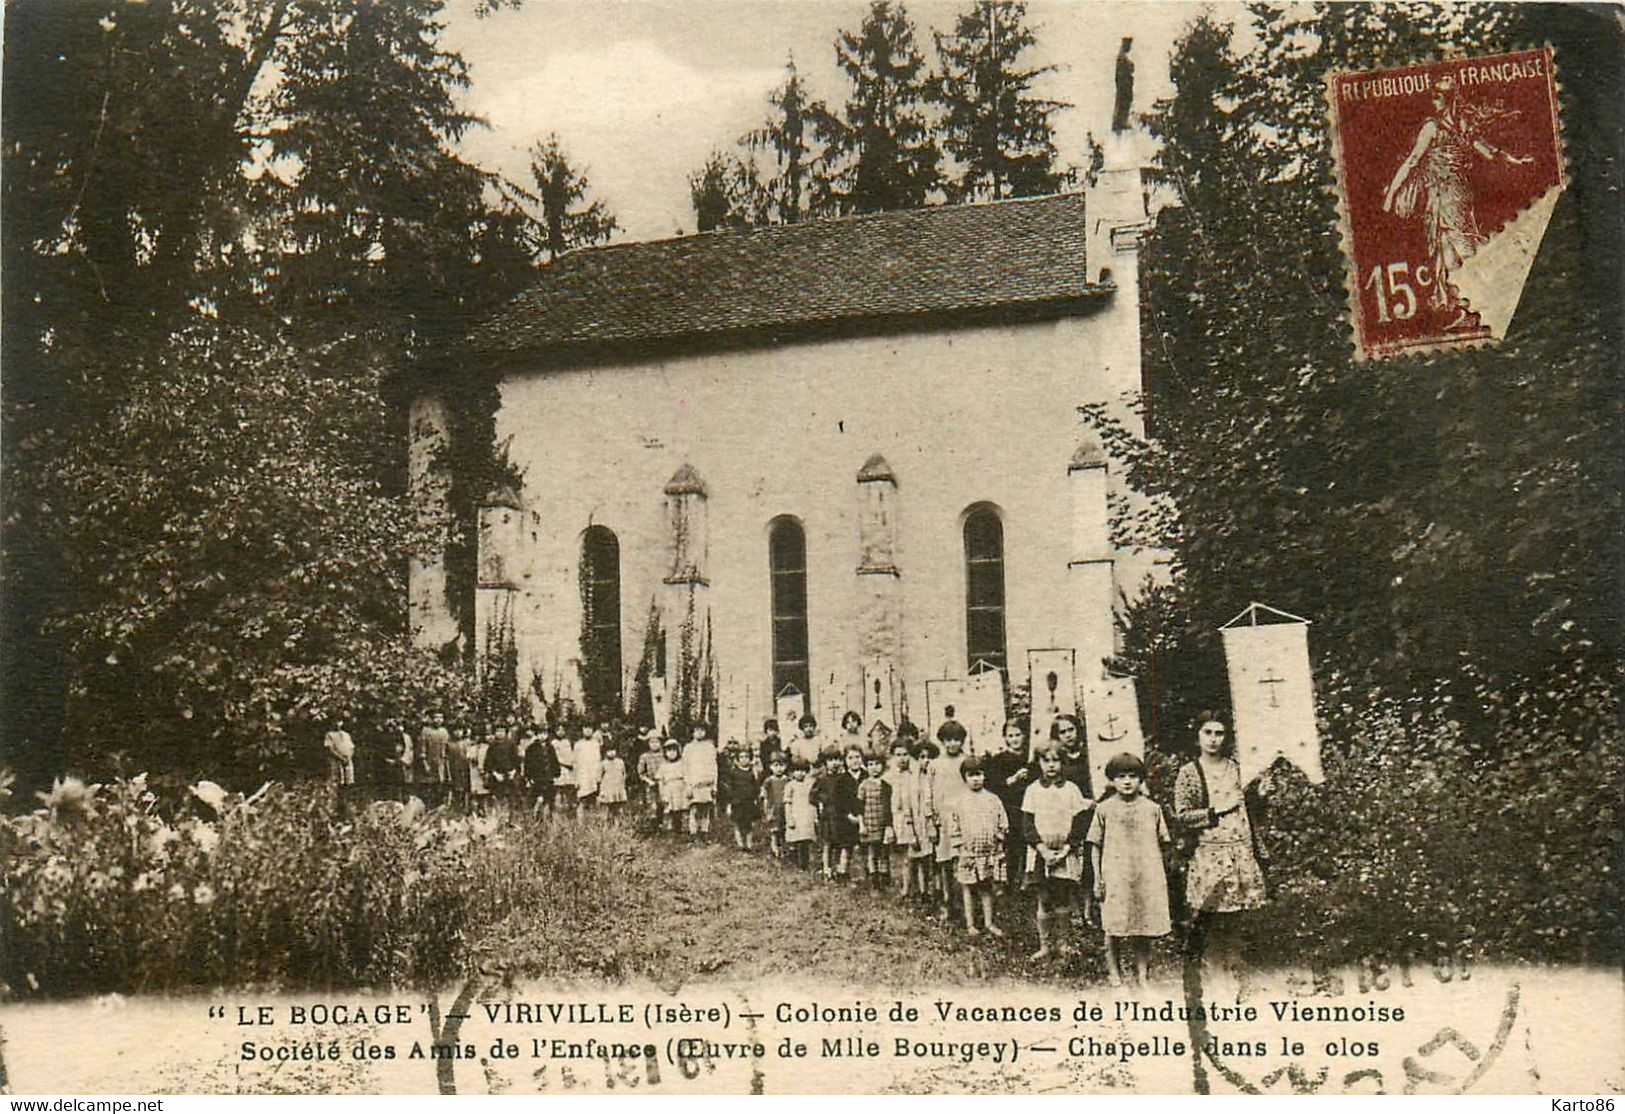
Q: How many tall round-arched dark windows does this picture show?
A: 3